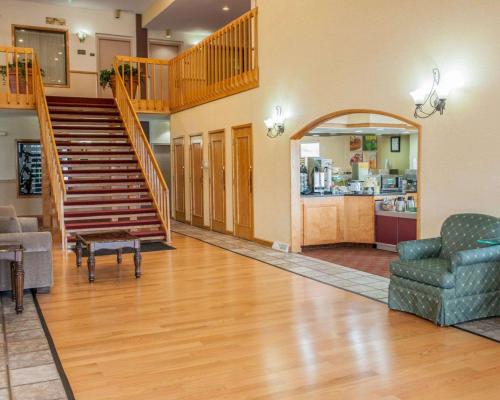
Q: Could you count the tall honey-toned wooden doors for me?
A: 4